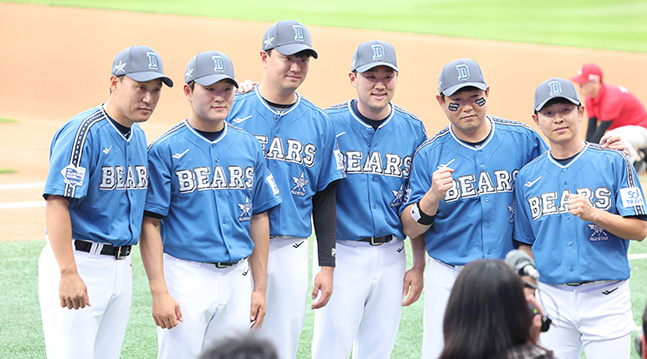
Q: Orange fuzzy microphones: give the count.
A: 0